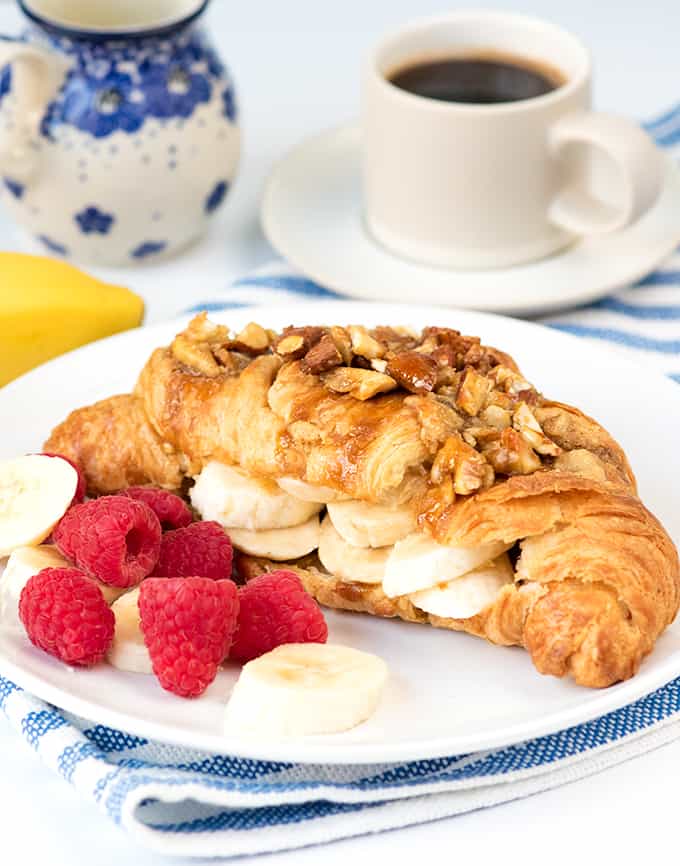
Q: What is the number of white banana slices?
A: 11